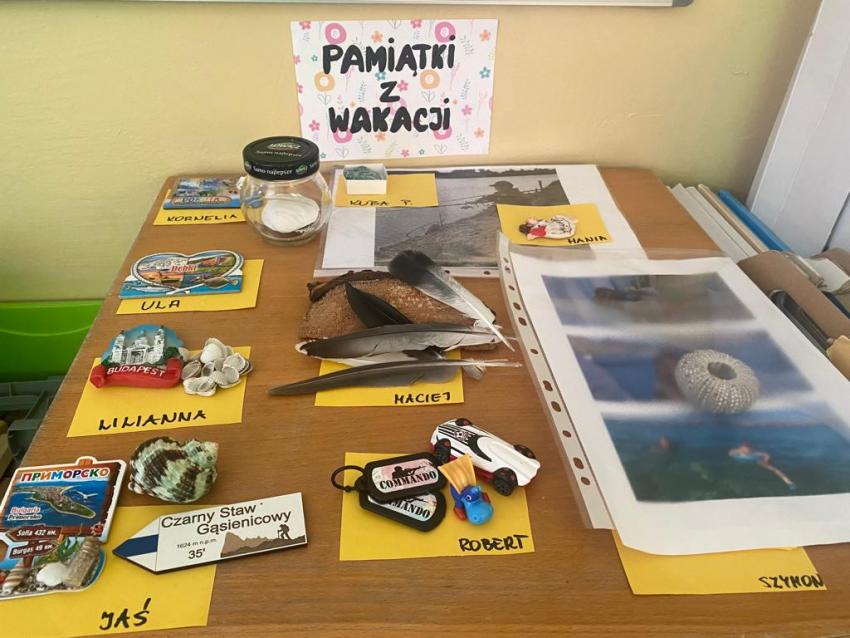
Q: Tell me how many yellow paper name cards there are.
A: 9